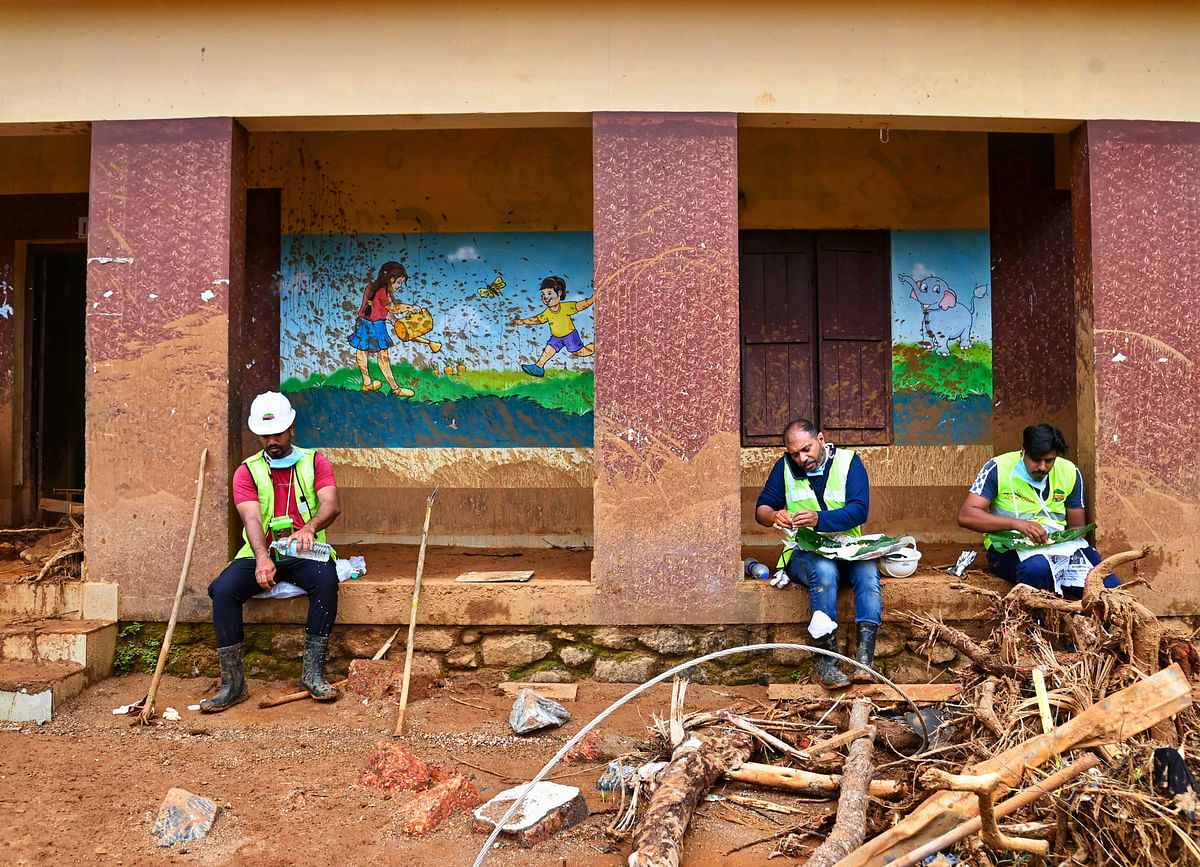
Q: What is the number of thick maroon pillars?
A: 3